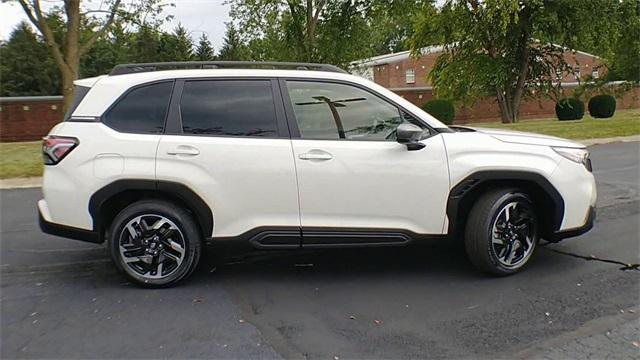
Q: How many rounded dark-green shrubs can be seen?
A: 3